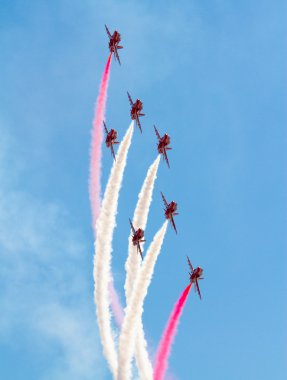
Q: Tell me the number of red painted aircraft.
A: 7